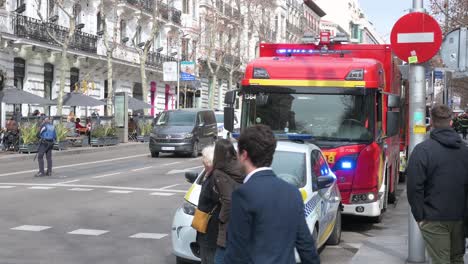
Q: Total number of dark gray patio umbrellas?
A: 3